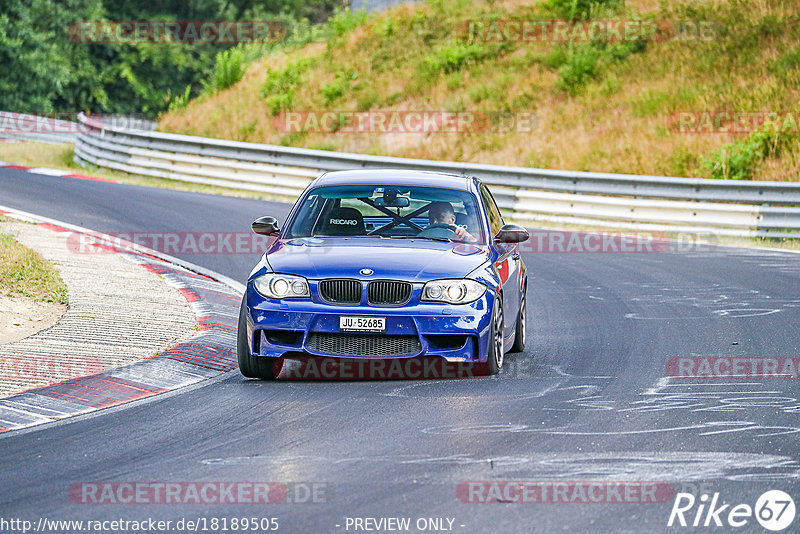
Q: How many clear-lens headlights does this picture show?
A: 2